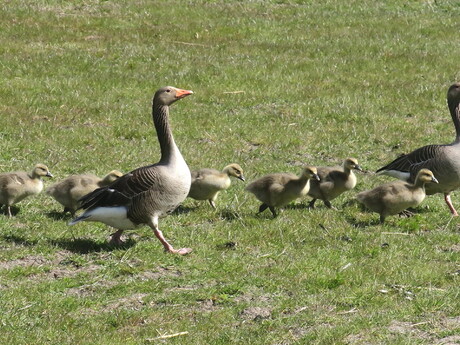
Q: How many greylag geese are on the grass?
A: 8